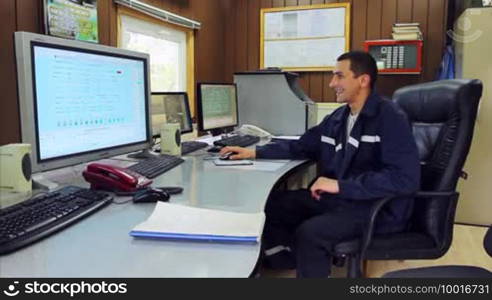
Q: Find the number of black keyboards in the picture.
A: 4